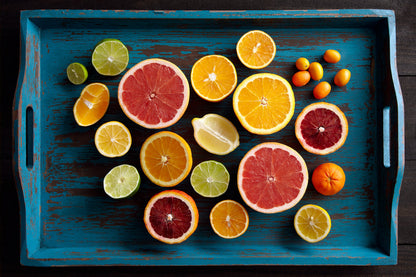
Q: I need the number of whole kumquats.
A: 6